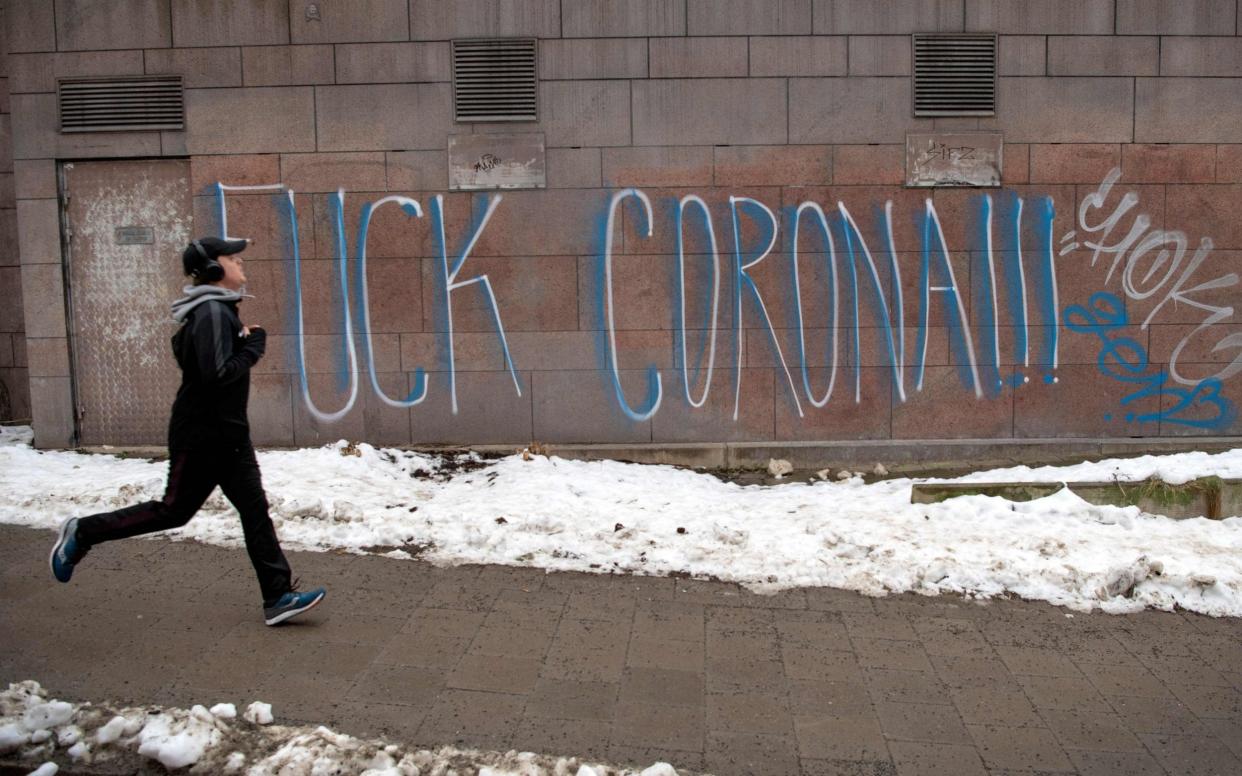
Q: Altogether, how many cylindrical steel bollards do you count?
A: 0